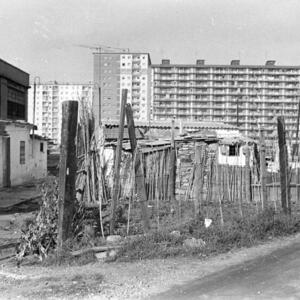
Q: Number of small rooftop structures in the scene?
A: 4